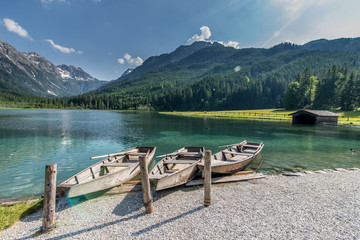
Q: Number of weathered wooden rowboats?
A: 3